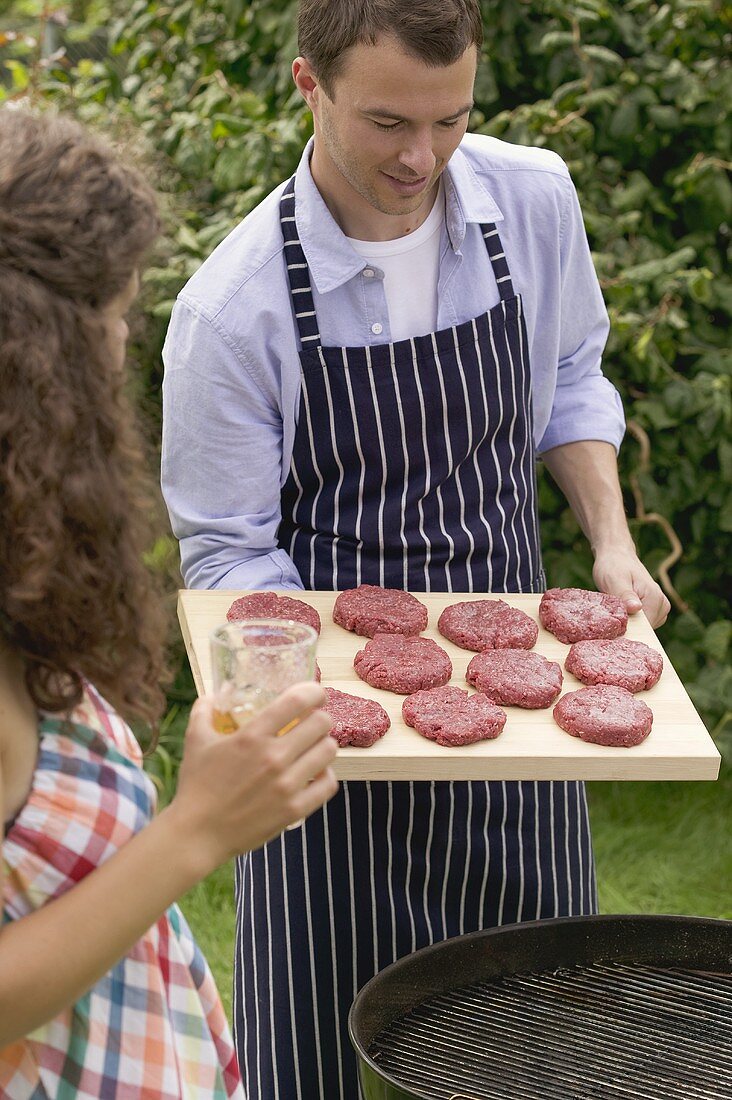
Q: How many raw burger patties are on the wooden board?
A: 11